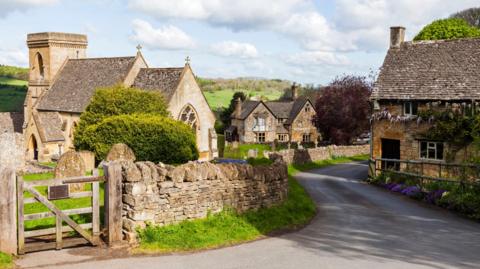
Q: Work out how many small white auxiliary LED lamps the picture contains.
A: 0